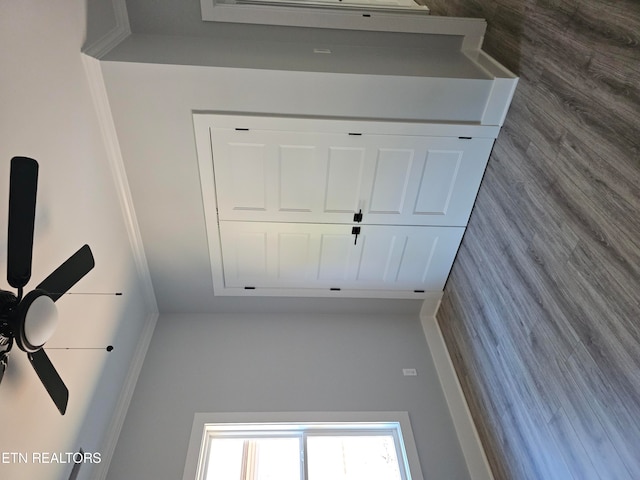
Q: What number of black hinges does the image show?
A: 6